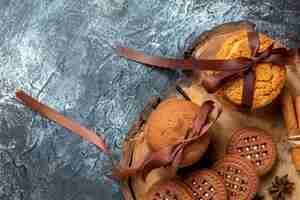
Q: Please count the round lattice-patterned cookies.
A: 4